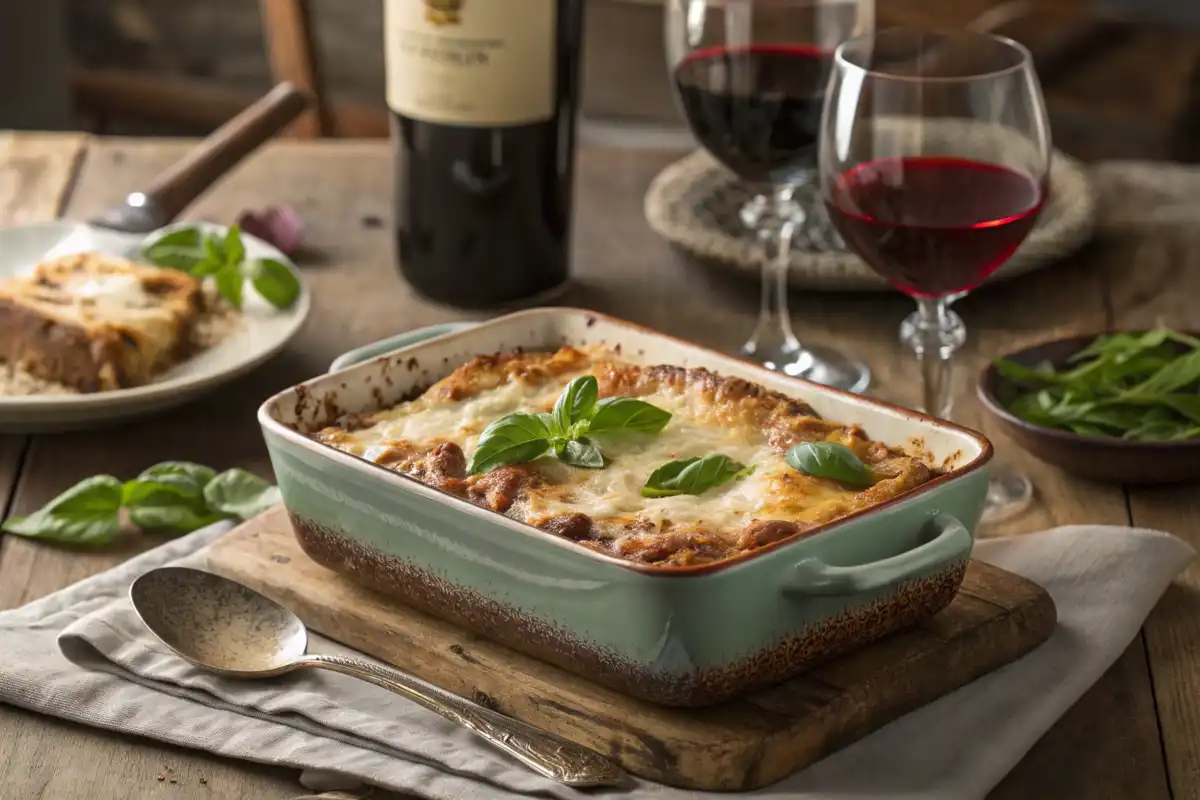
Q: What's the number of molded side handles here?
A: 2